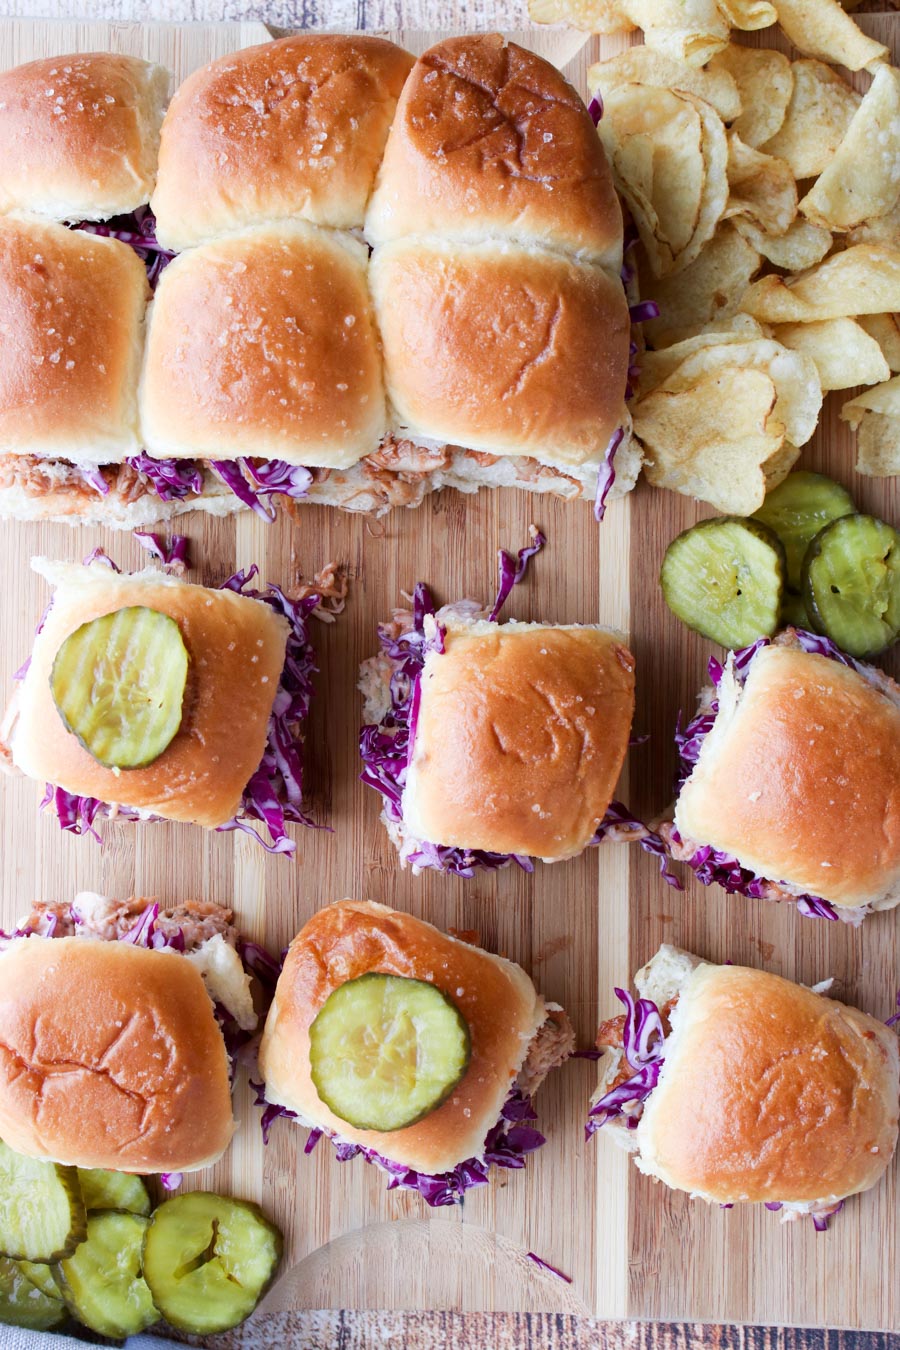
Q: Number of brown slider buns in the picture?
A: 12